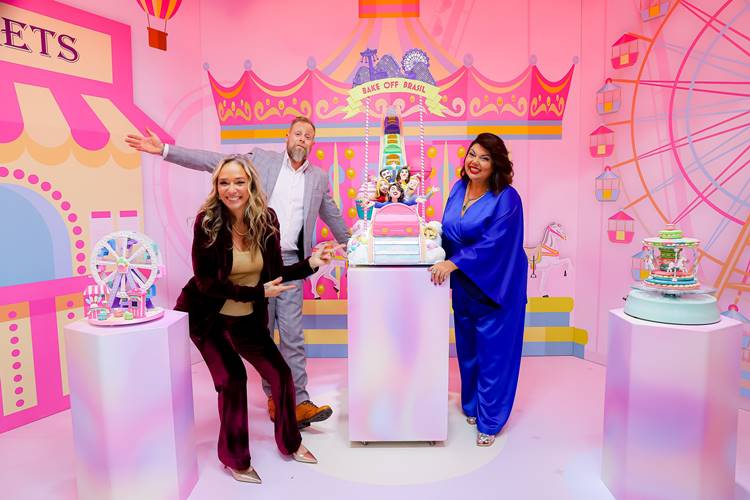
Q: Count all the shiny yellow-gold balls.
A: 13